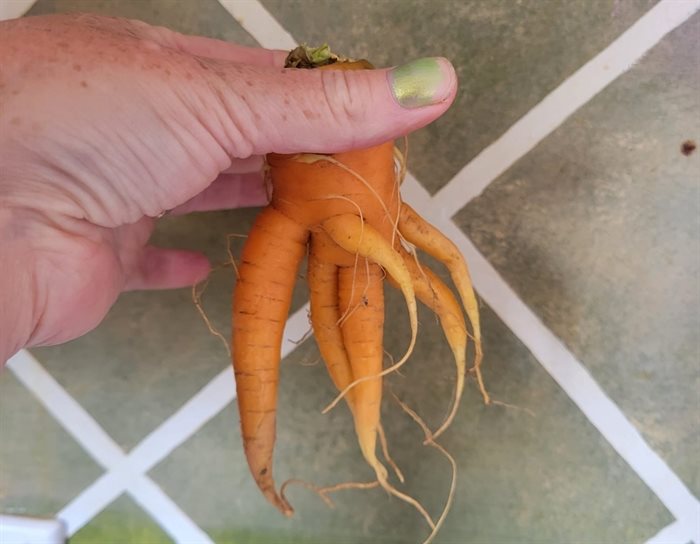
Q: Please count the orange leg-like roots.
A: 6